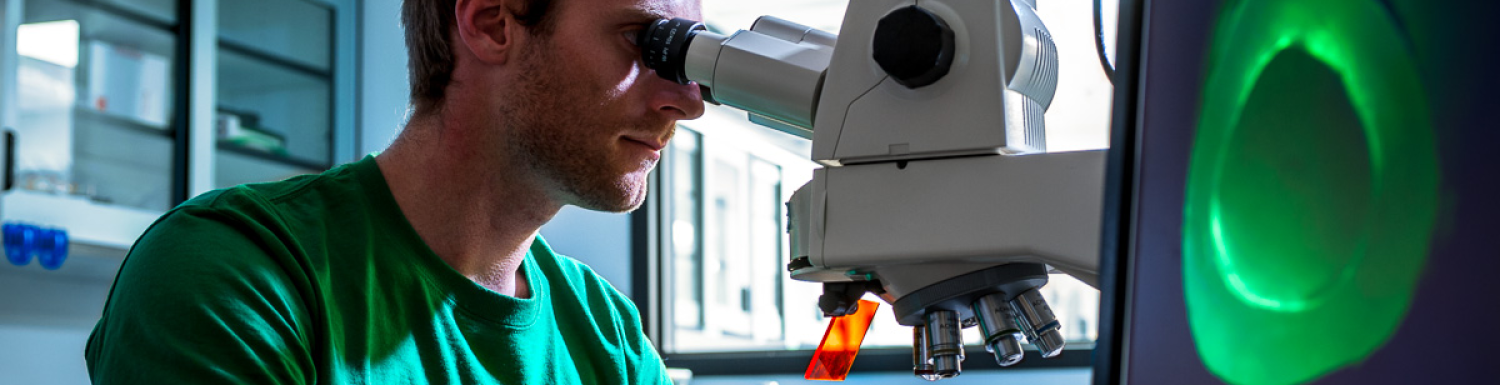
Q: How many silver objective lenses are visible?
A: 4